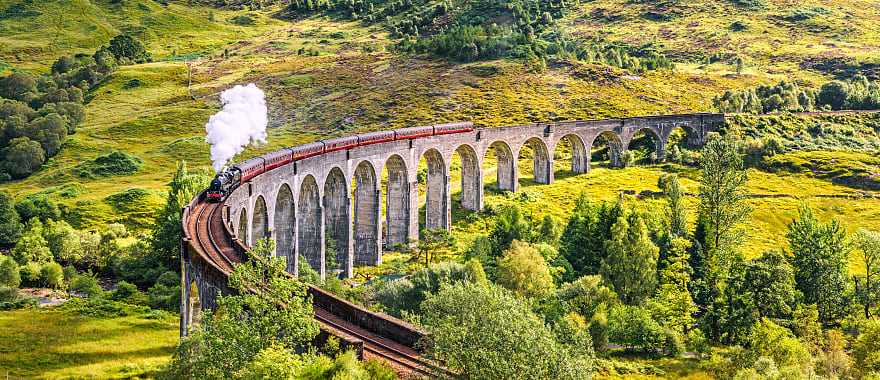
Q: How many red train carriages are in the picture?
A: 7